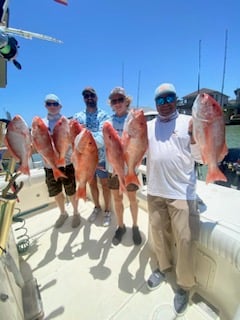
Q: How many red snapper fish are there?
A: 8